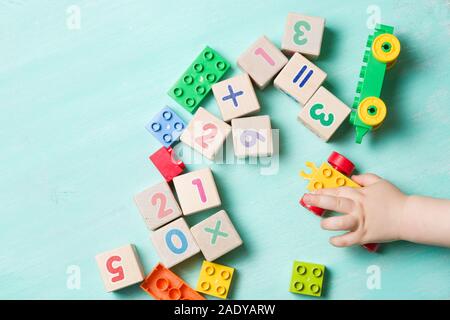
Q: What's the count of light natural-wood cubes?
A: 12